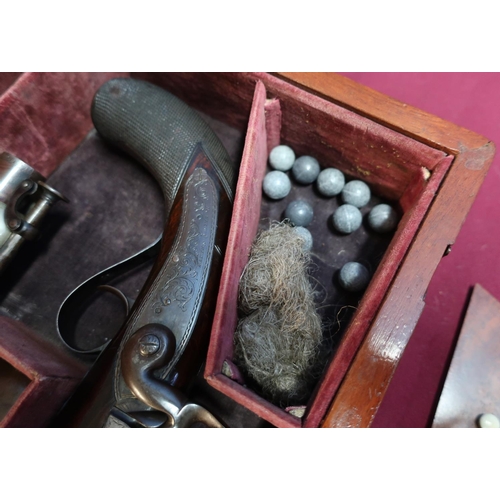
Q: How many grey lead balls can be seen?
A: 10